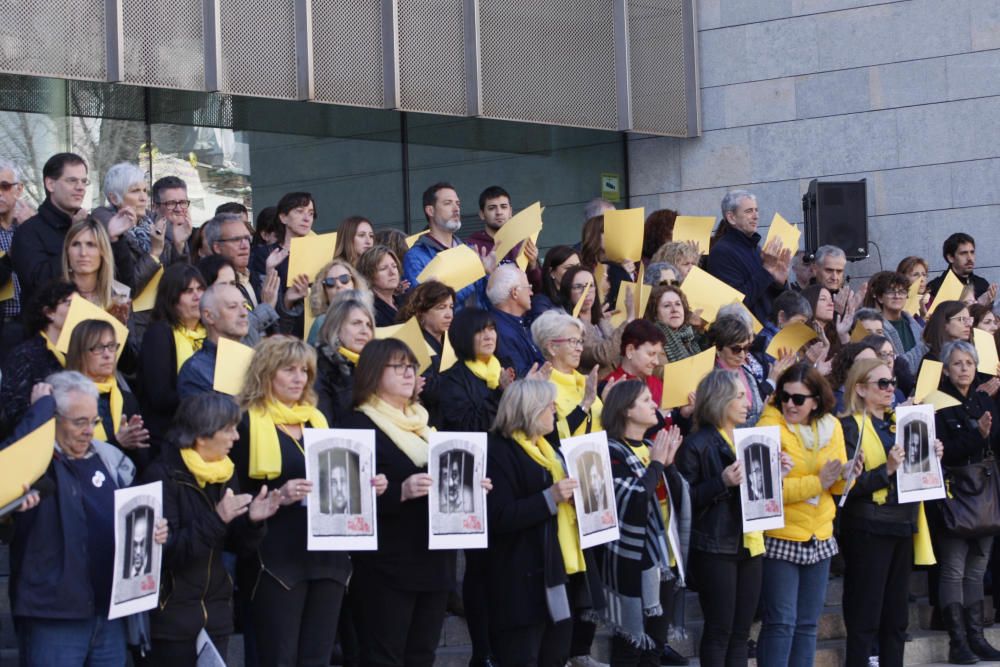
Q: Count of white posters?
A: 6